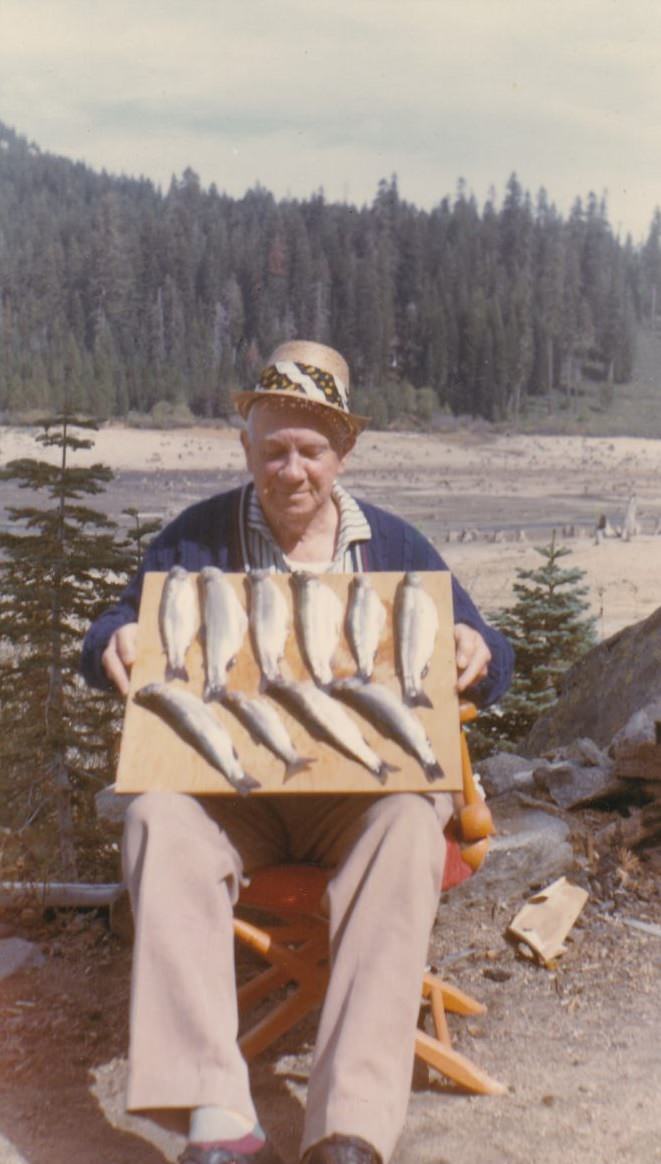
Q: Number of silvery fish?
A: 10